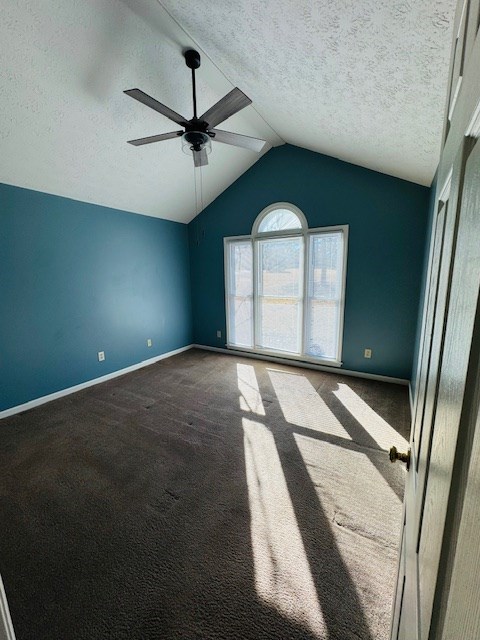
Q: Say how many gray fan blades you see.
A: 5